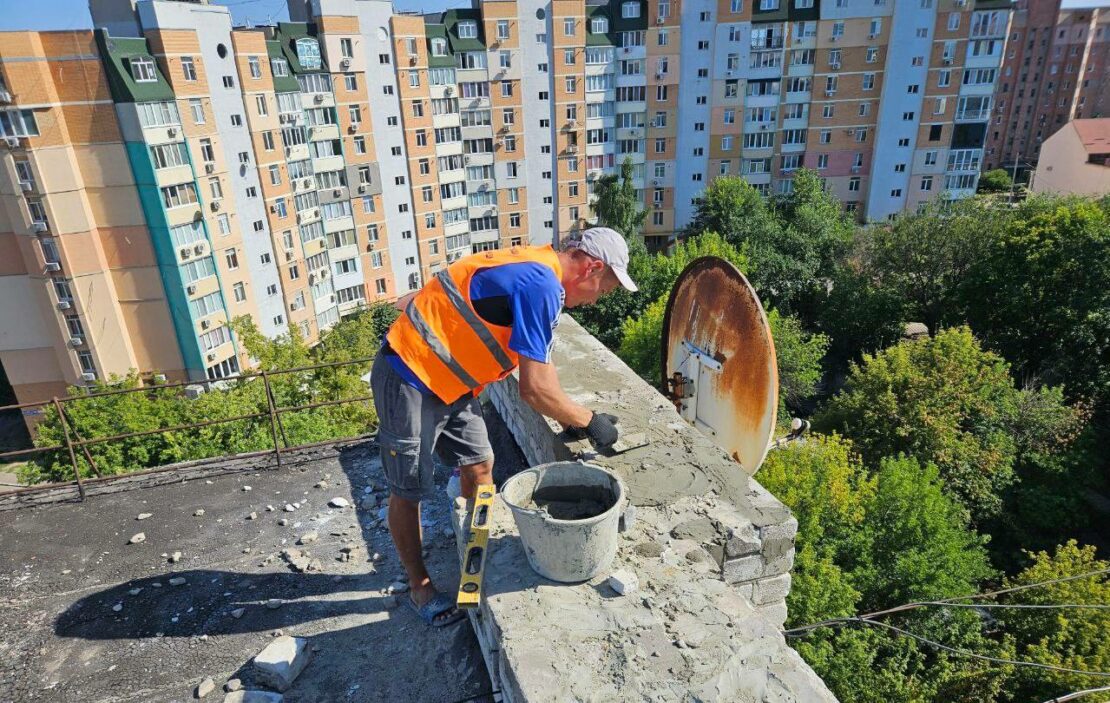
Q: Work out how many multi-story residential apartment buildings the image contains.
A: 2